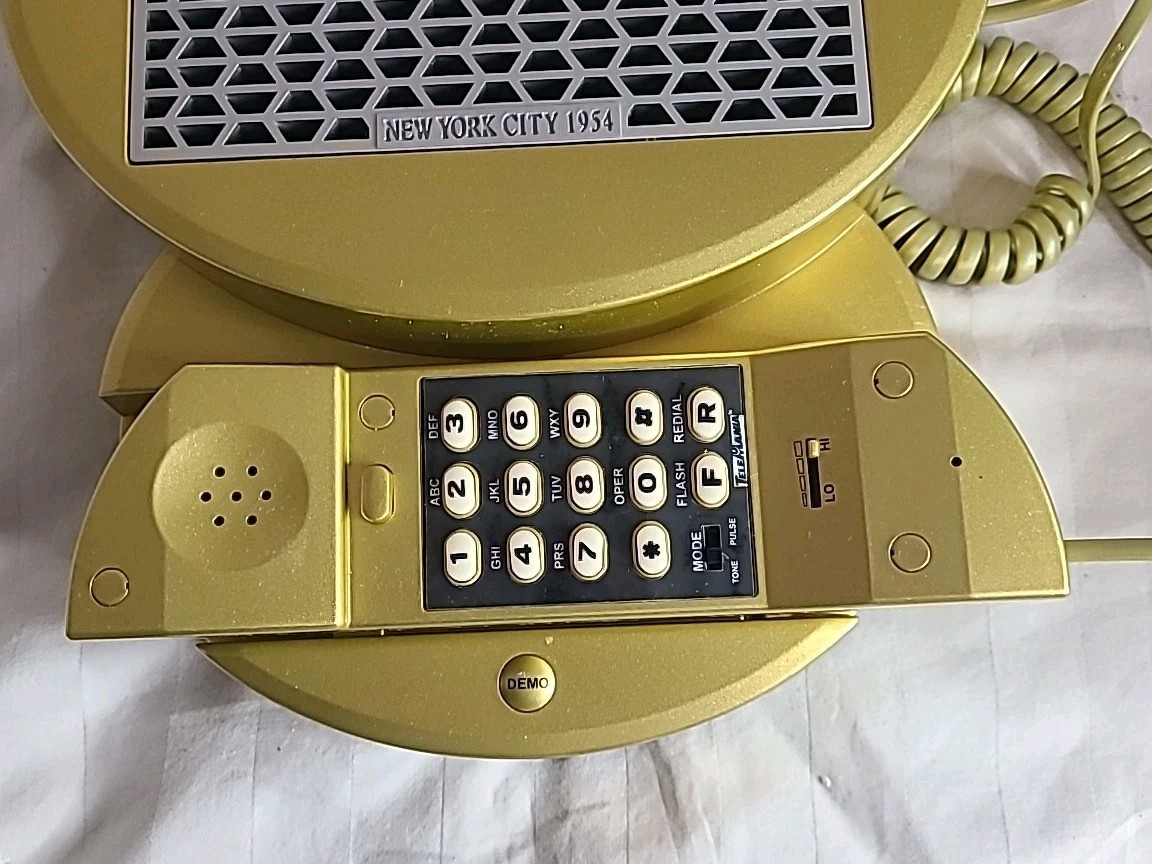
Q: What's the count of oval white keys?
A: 14